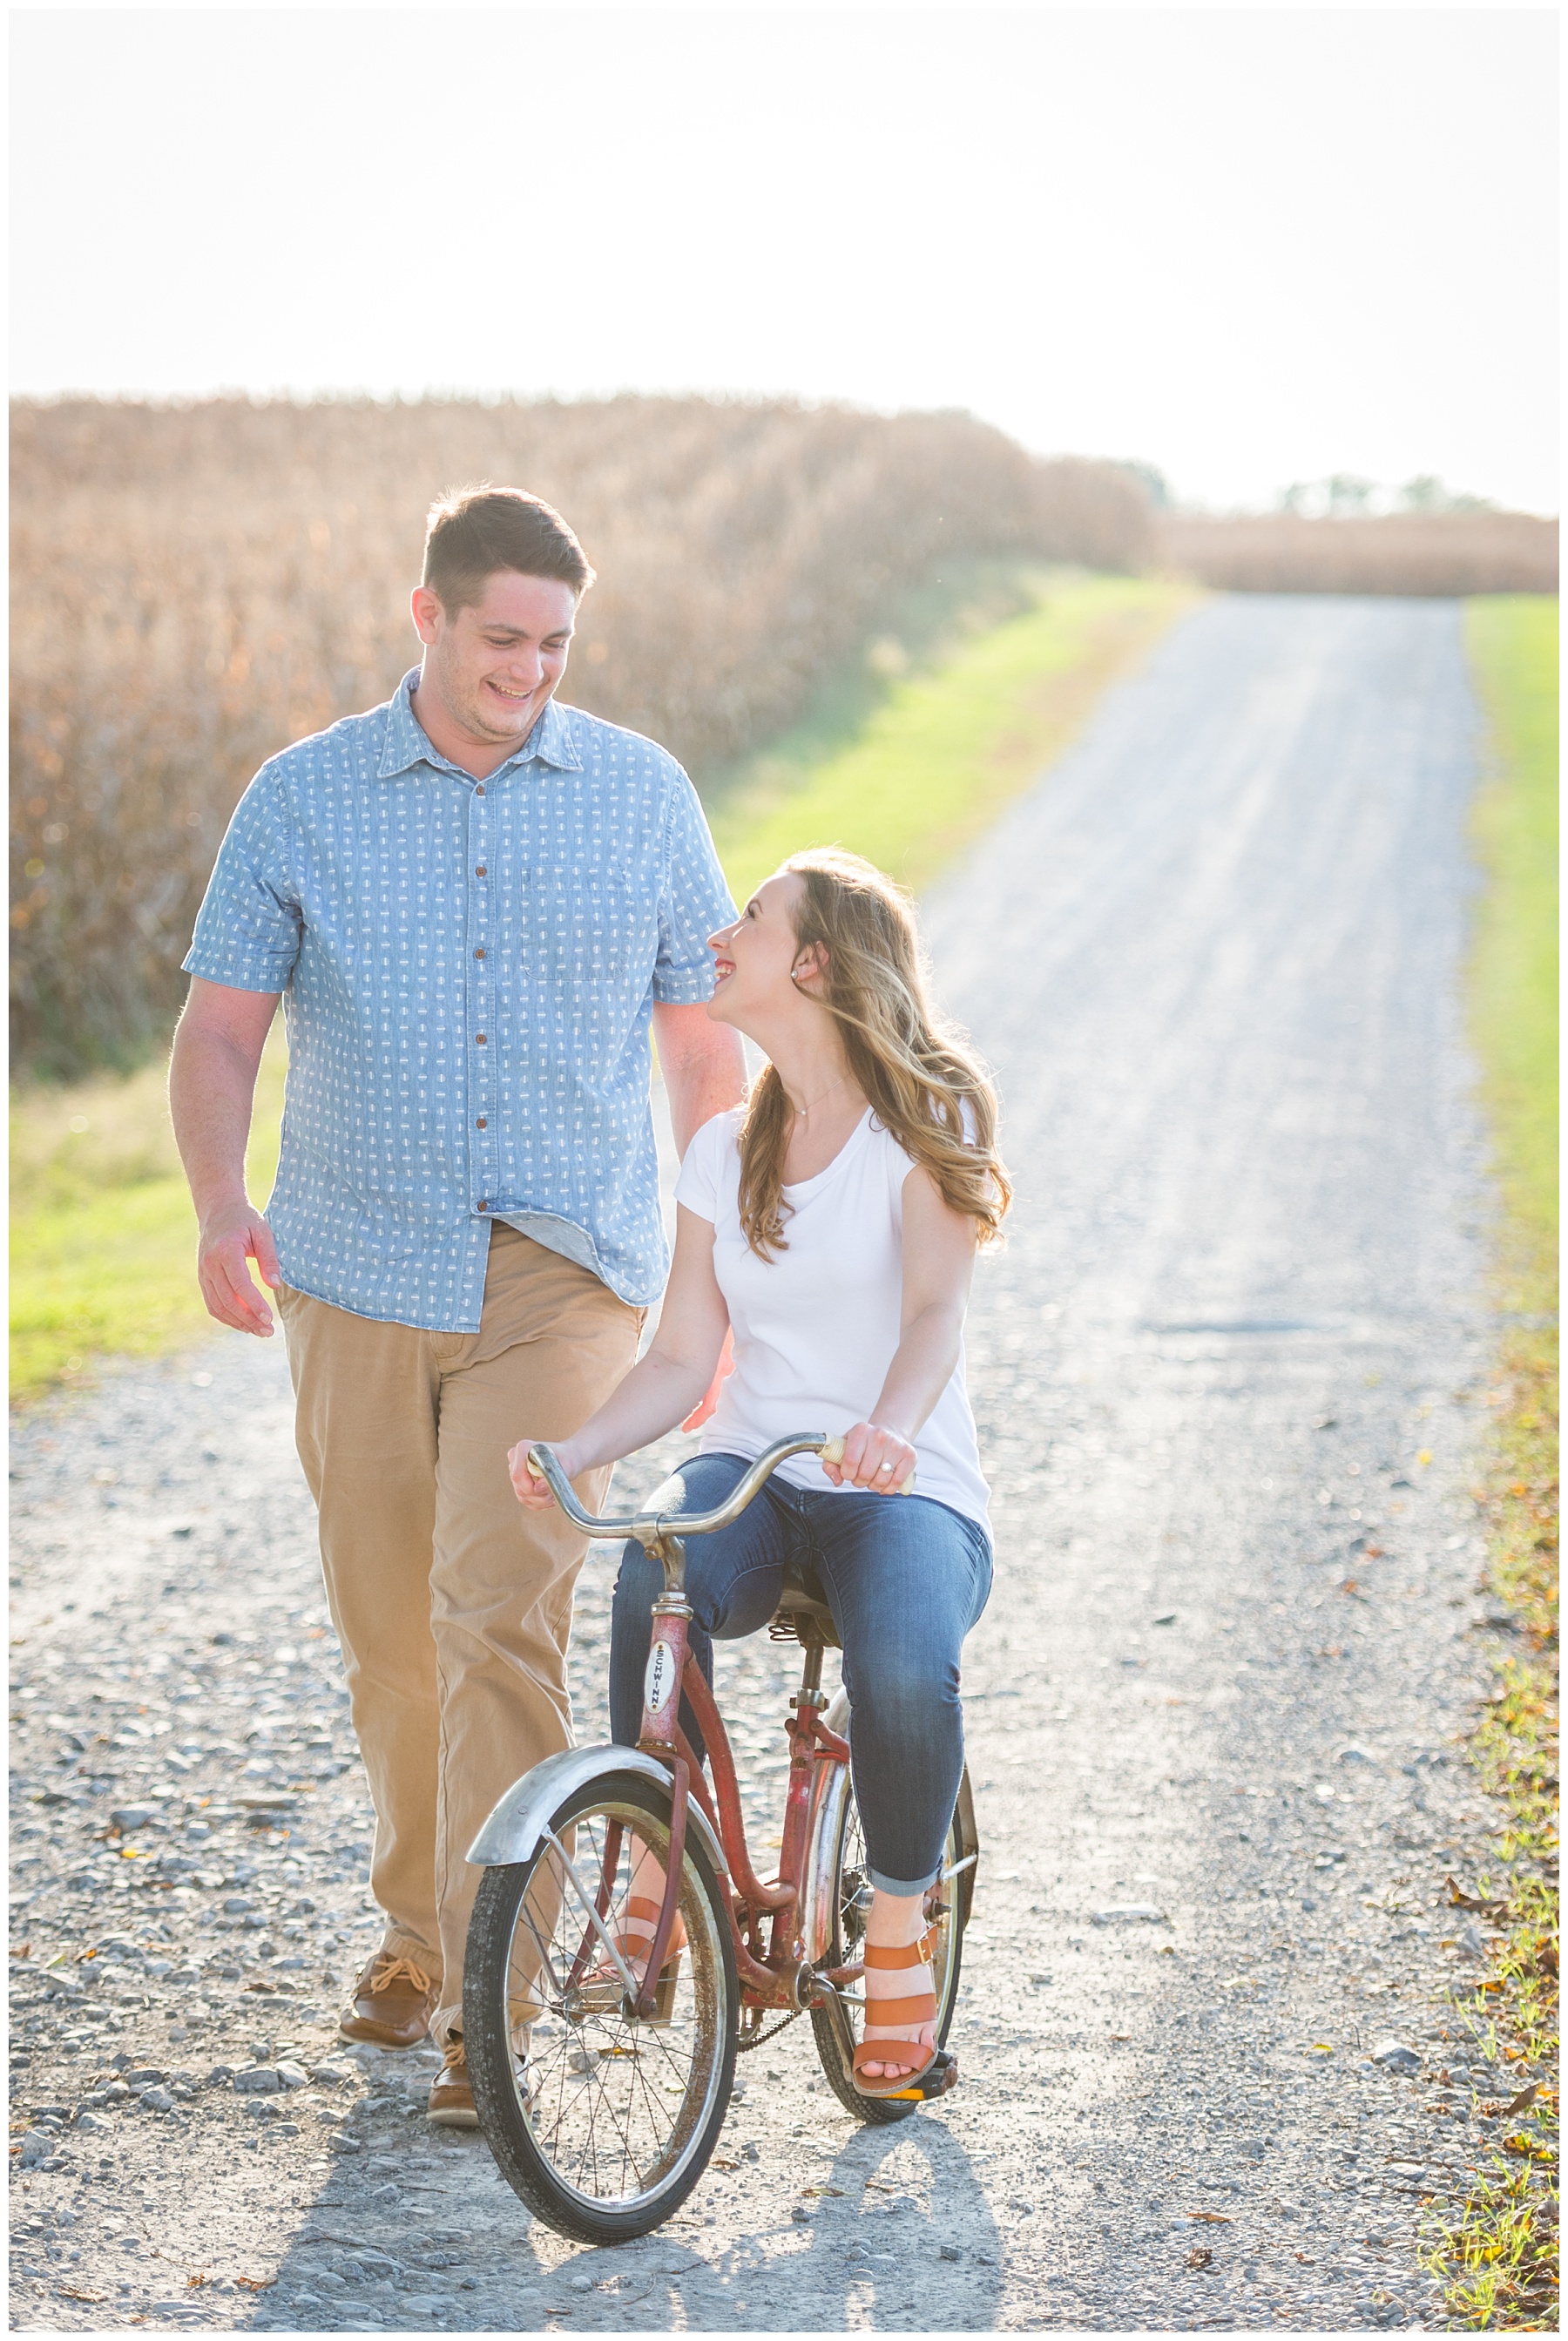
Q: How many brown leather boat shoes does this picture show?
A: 2